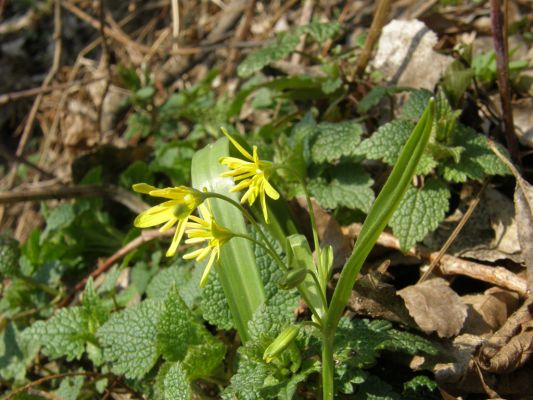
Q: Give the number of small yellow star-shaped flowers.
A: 3